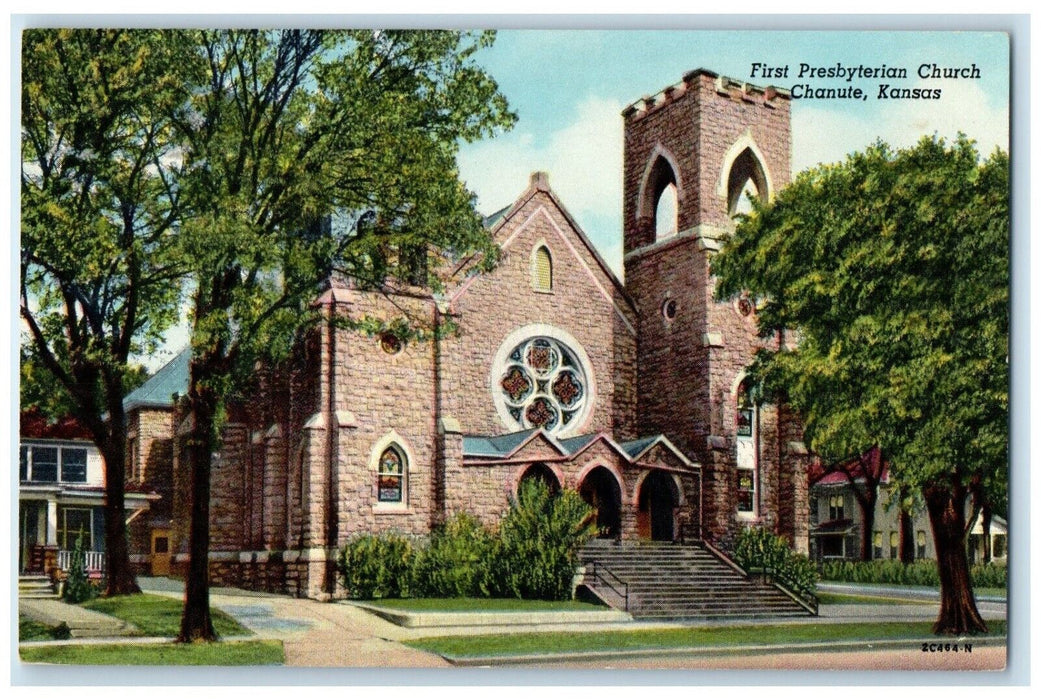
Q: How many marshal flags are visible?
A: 0